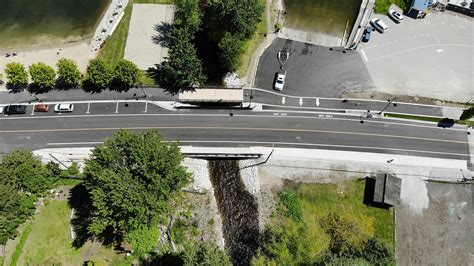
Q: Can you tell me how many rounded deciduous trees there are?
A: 5